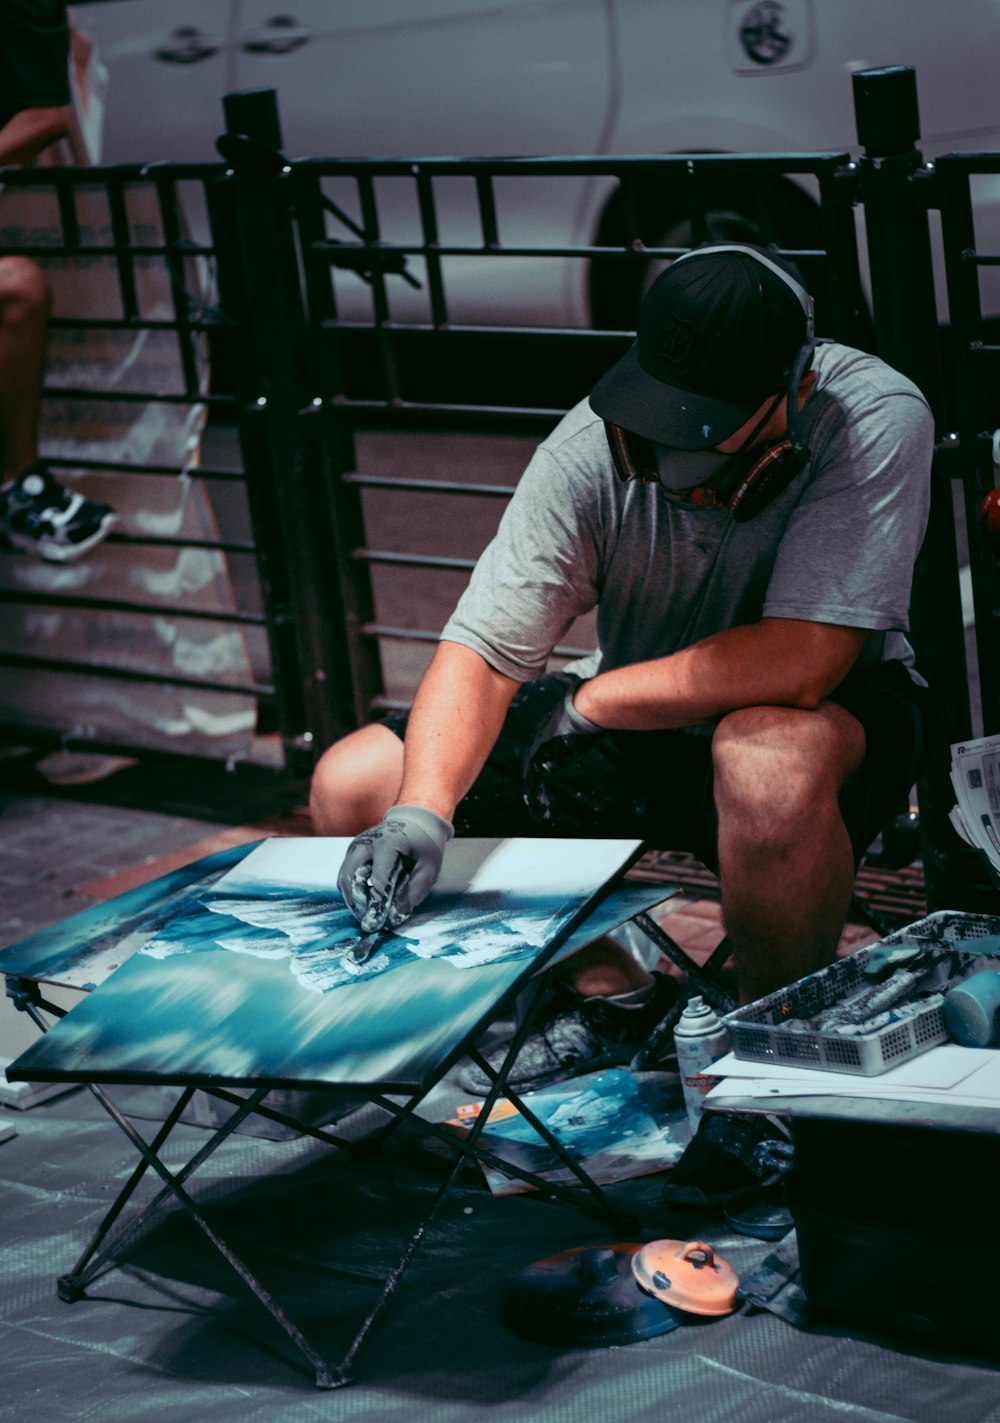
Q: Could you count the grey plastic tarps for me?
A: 1